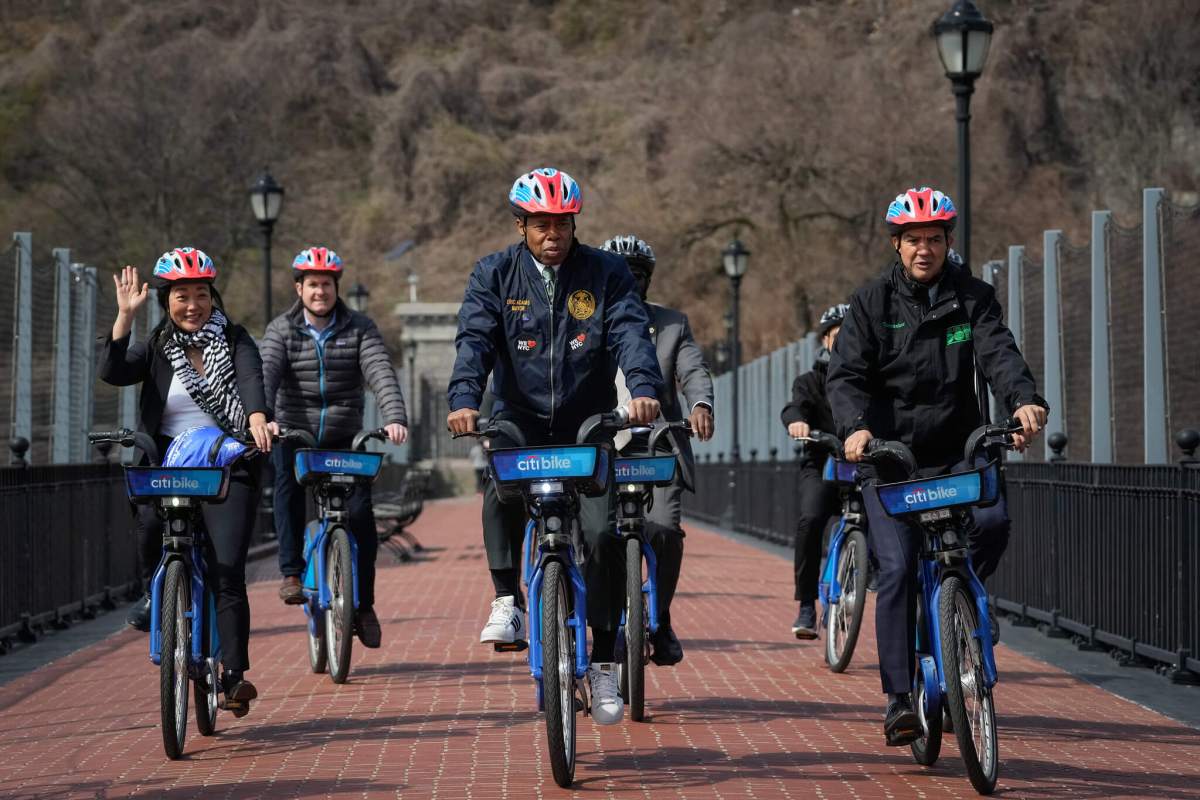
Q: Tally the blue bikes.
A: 6